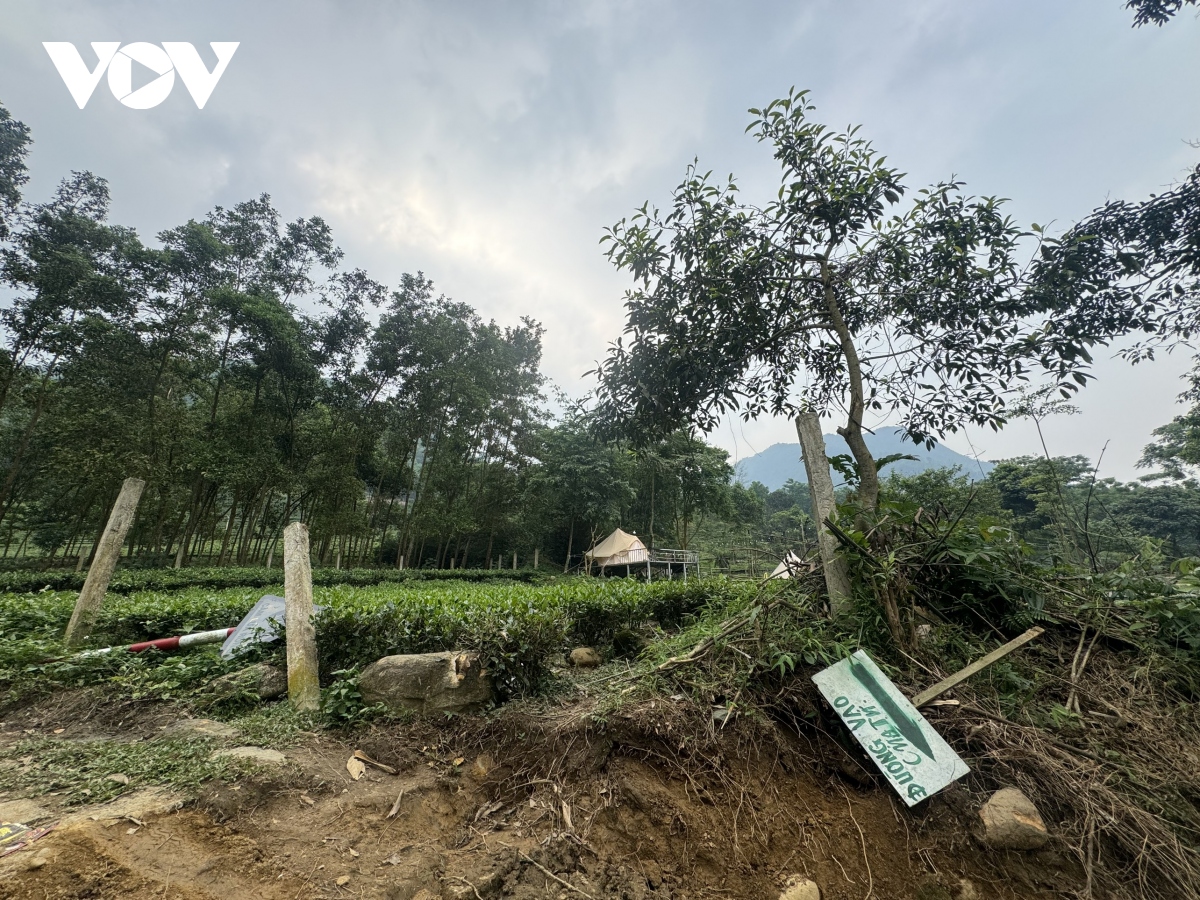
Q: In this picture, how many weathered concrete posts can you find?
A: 3